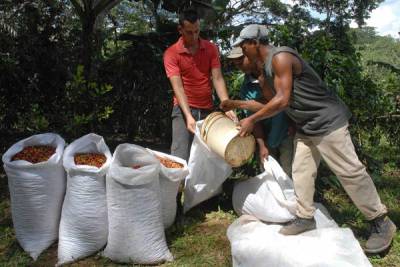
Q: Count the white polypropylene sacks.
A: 7